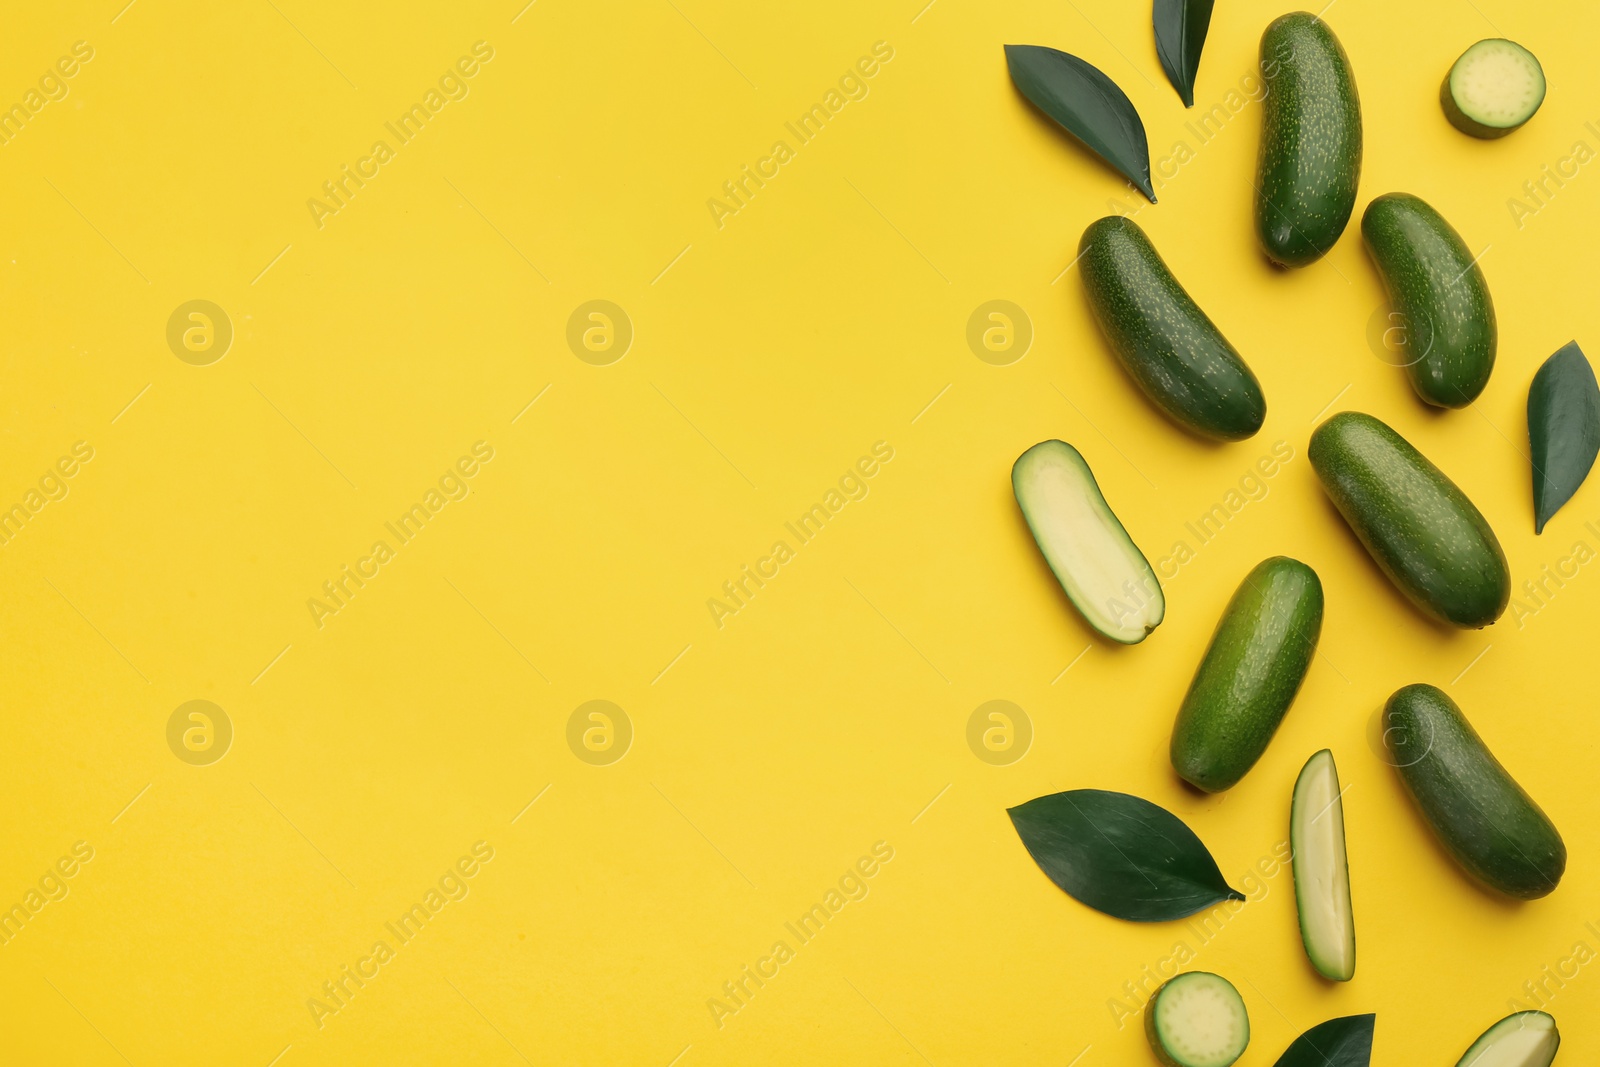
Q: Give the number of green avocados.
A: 6